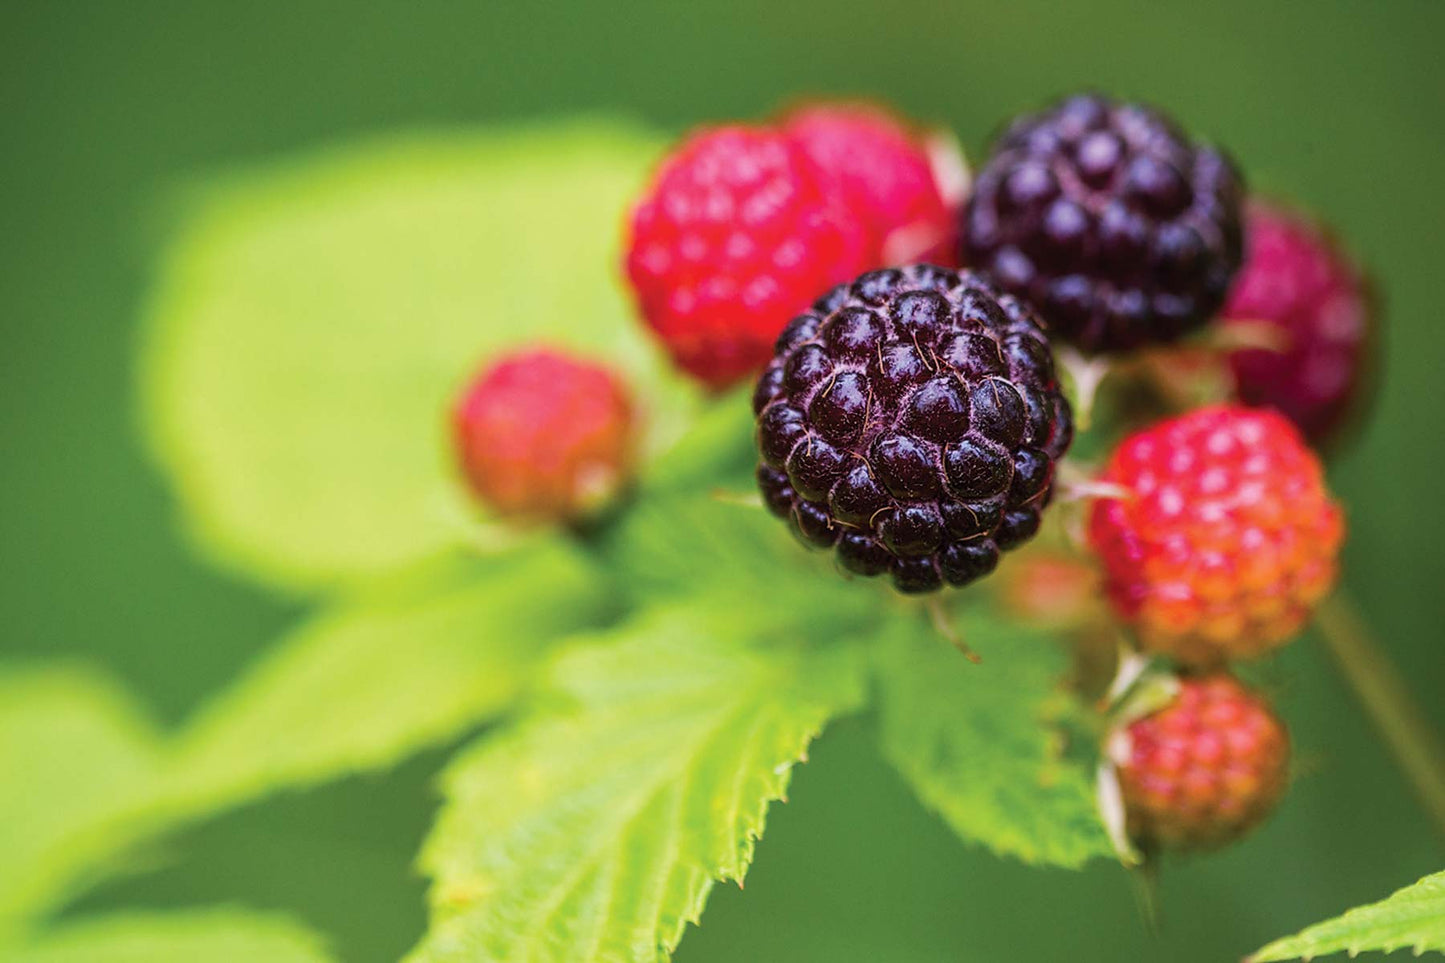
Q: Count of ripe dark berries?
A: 2